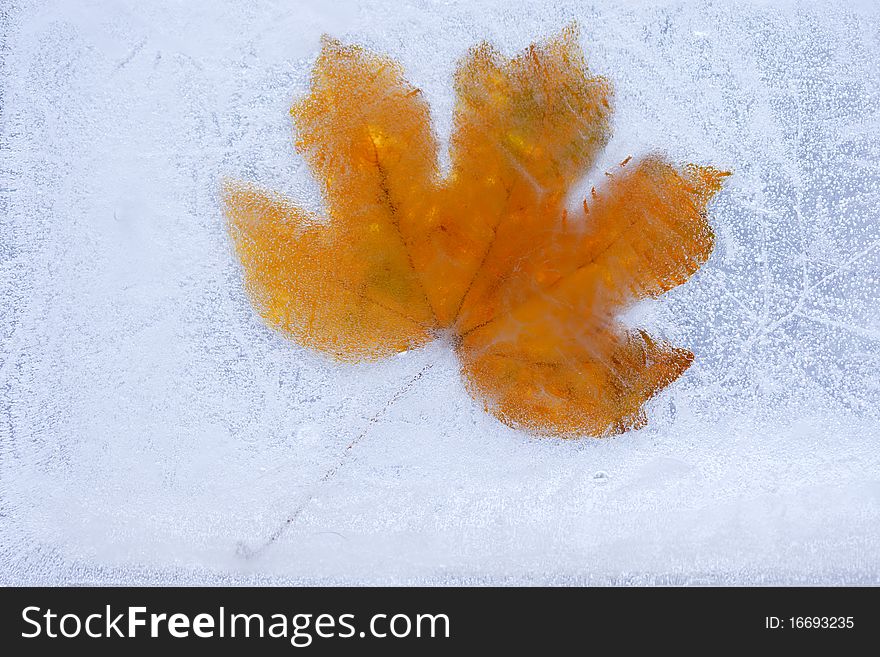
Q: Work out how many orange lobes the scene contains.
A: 5